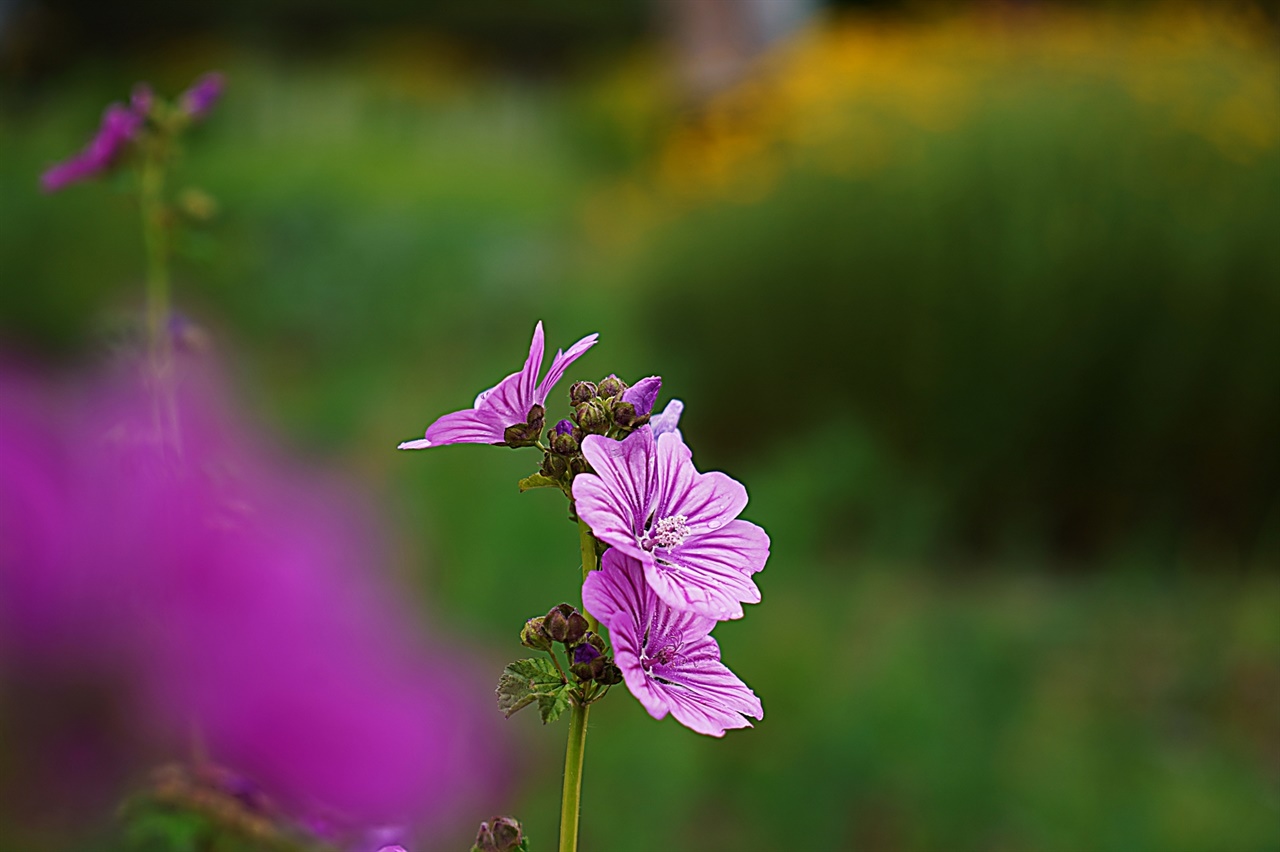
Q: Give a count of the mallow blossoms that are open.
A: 3